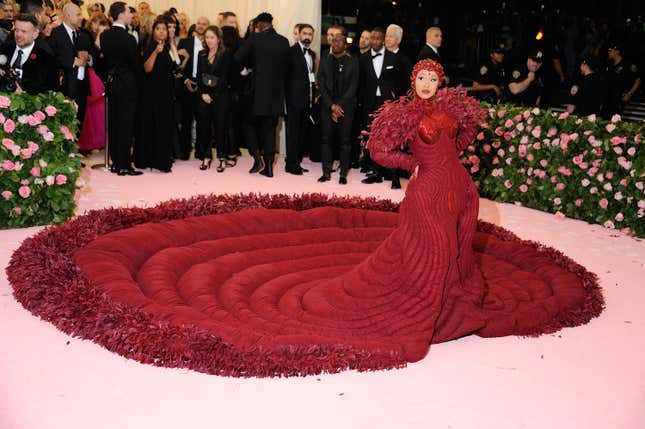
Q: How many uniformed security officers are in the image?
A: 4